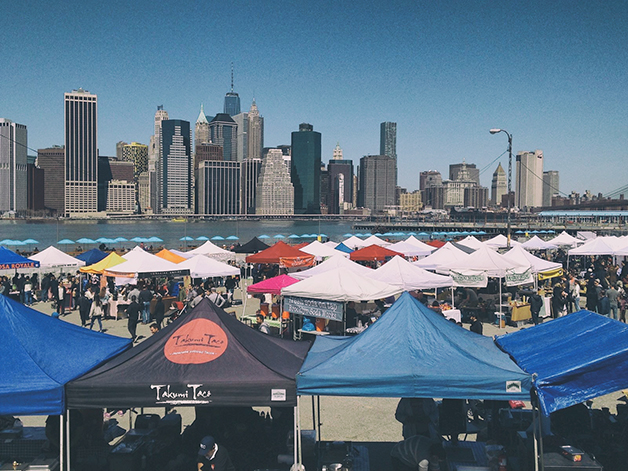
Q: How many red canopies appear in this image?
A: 4